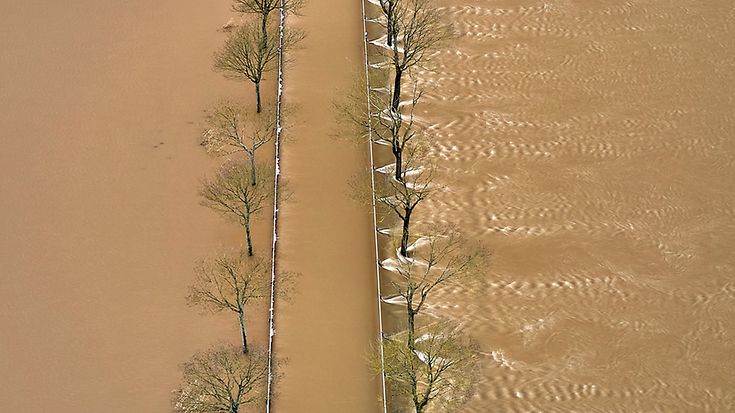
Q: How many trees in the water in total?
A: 12